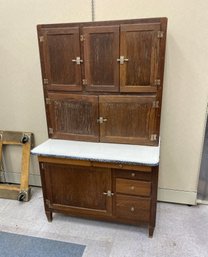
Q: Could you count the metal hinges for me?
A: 12